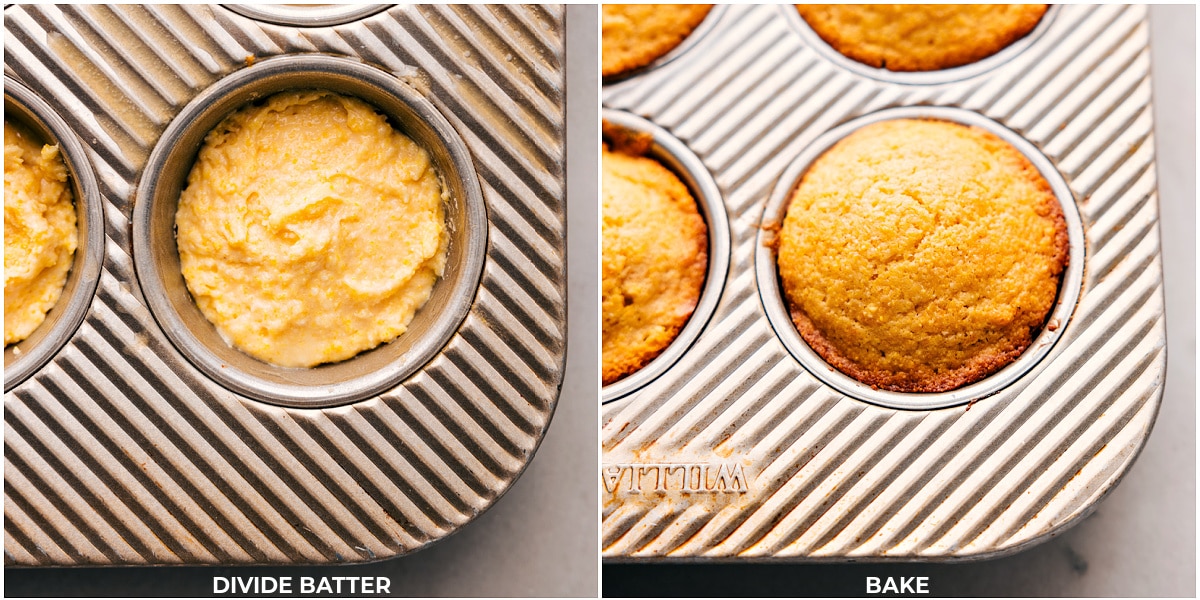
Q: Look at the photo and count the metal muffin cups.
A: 7